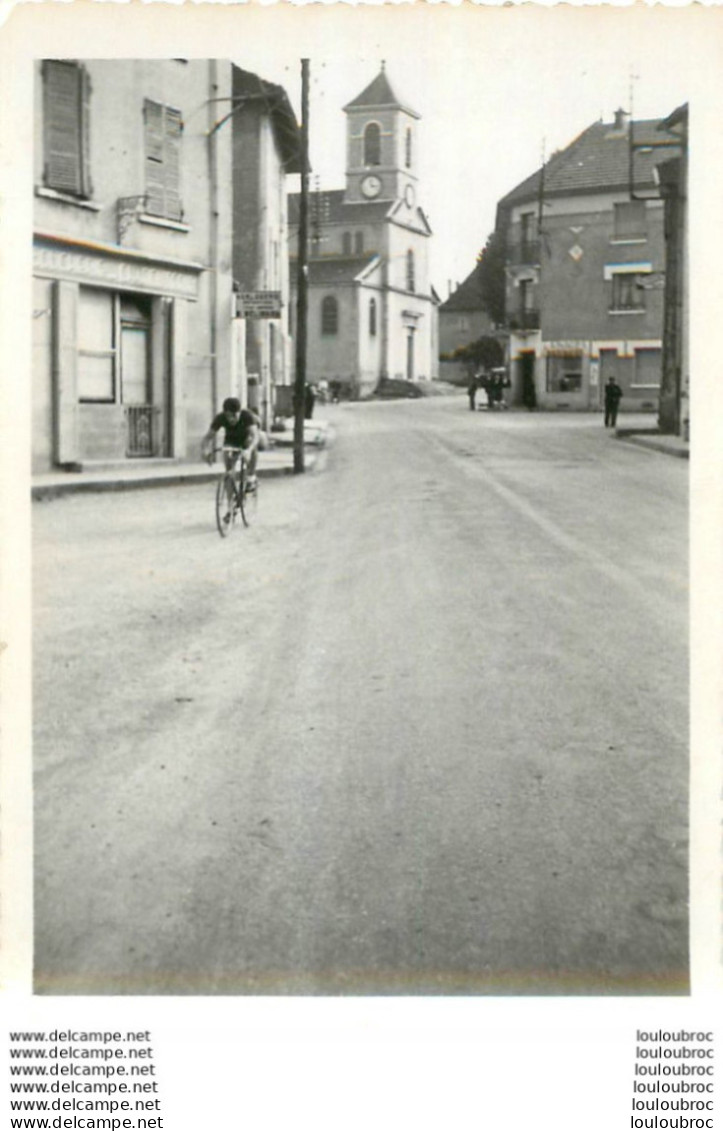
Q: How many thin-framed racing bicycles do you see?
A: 1